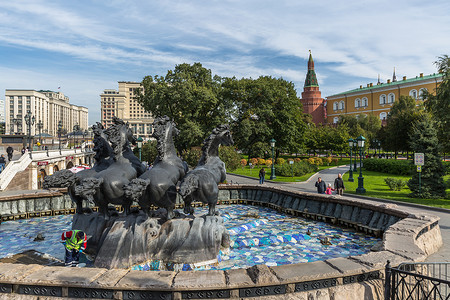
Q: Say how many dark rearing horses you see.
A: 4